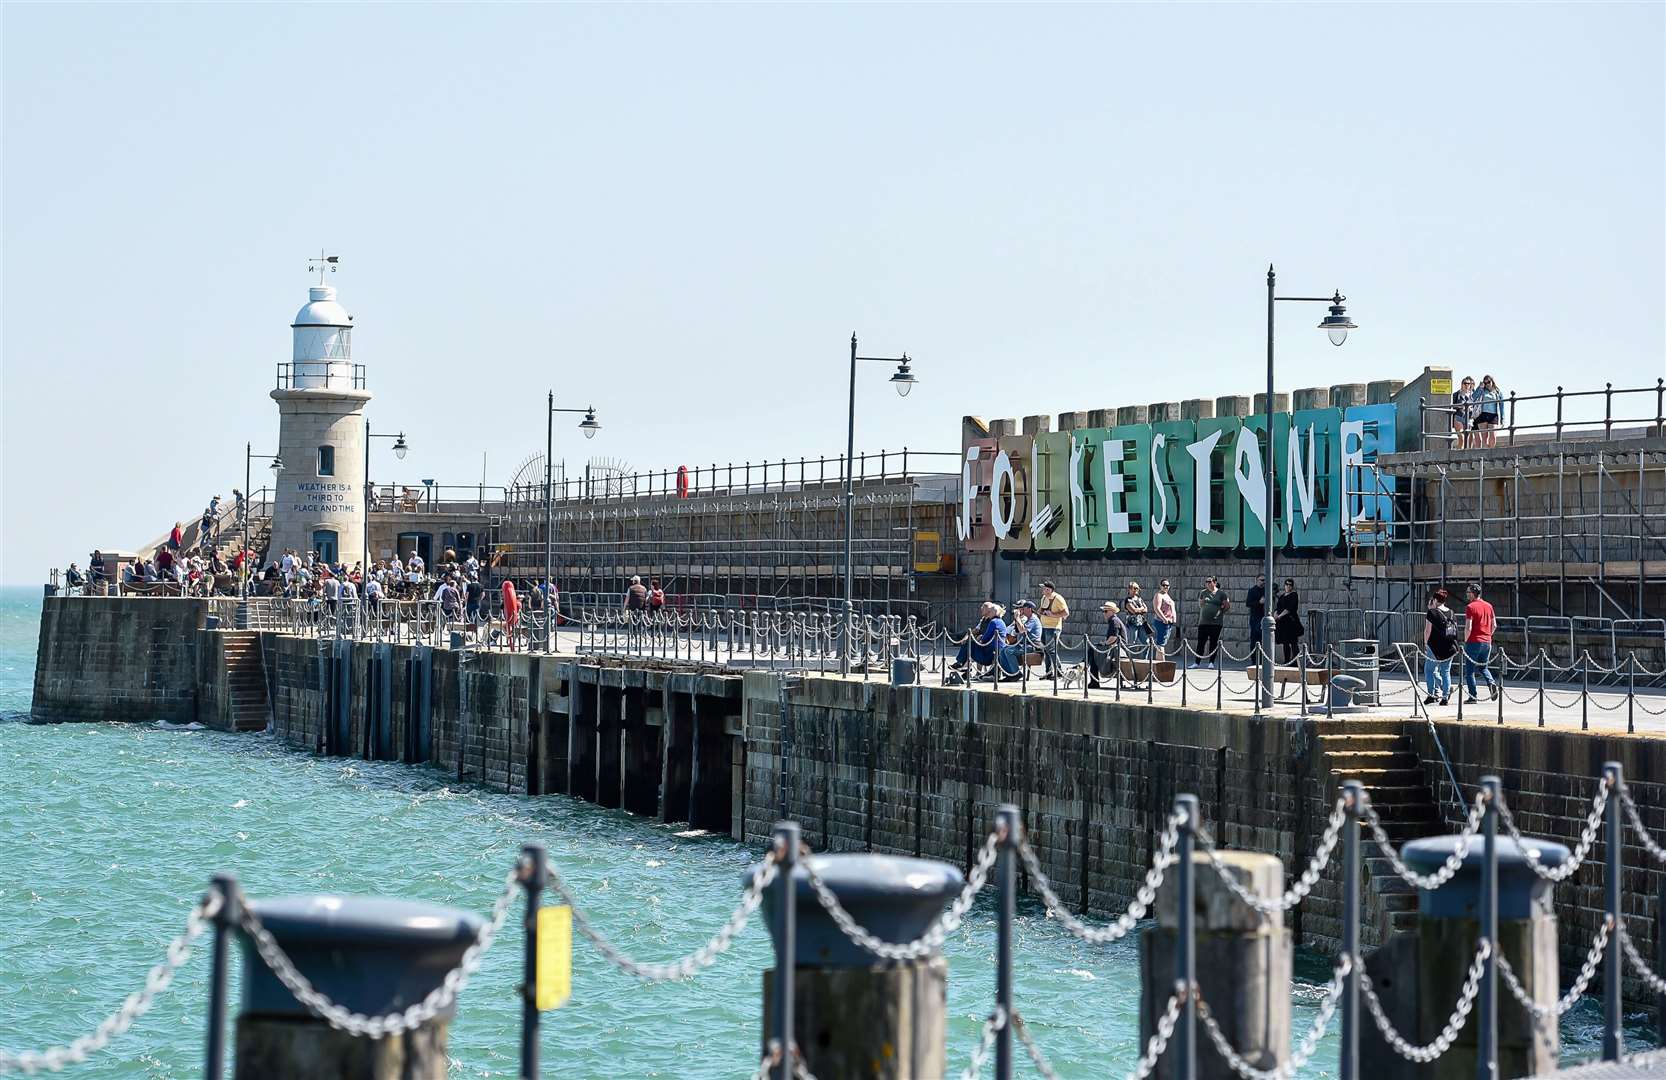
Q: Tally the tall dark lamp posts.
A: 5